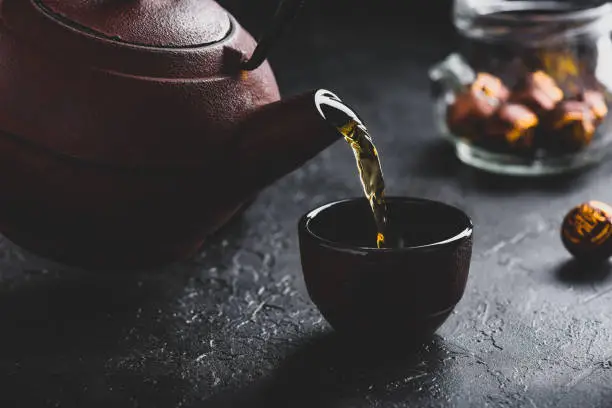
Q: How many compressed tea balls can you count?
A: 7